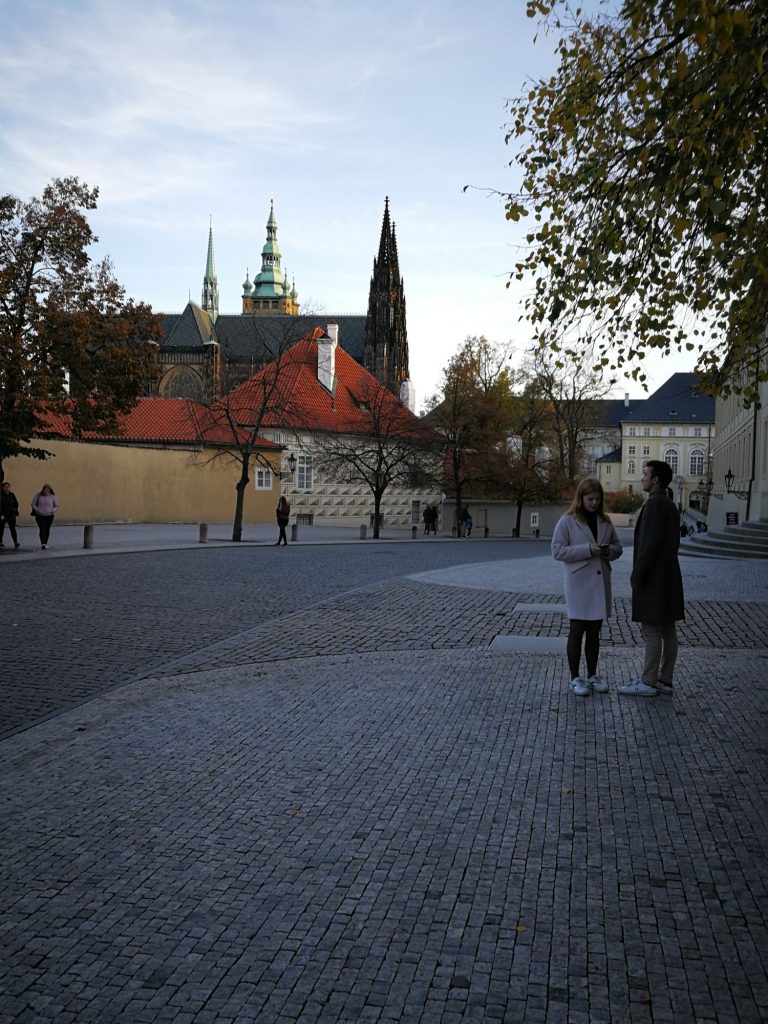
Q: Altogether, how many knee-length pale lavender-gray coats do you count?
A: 1